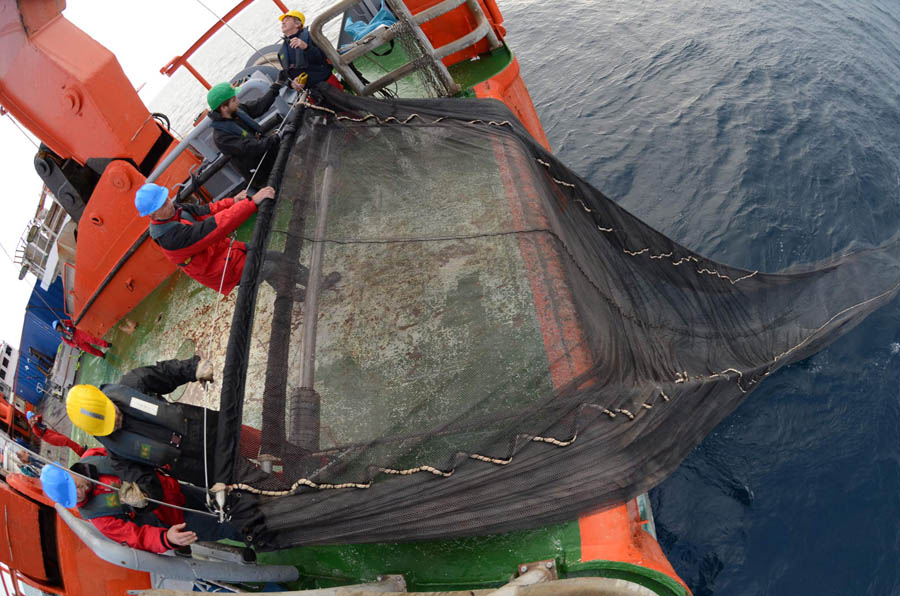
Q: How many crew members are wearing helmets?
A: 7